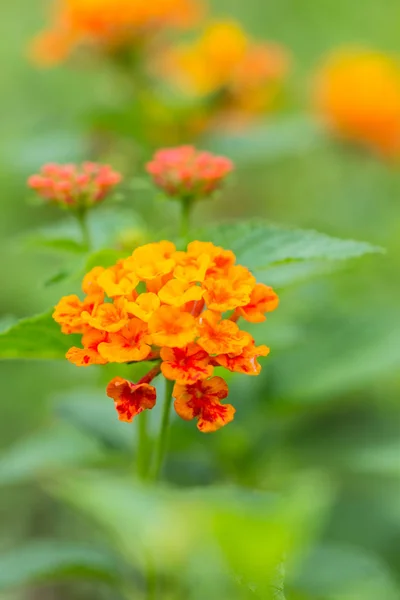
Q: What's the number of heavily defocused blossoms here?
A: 3